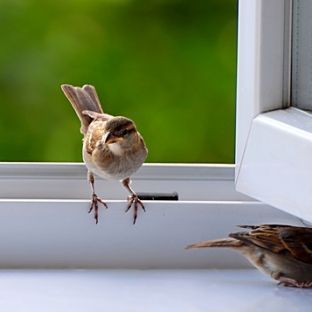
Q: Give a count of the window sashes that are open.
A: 1